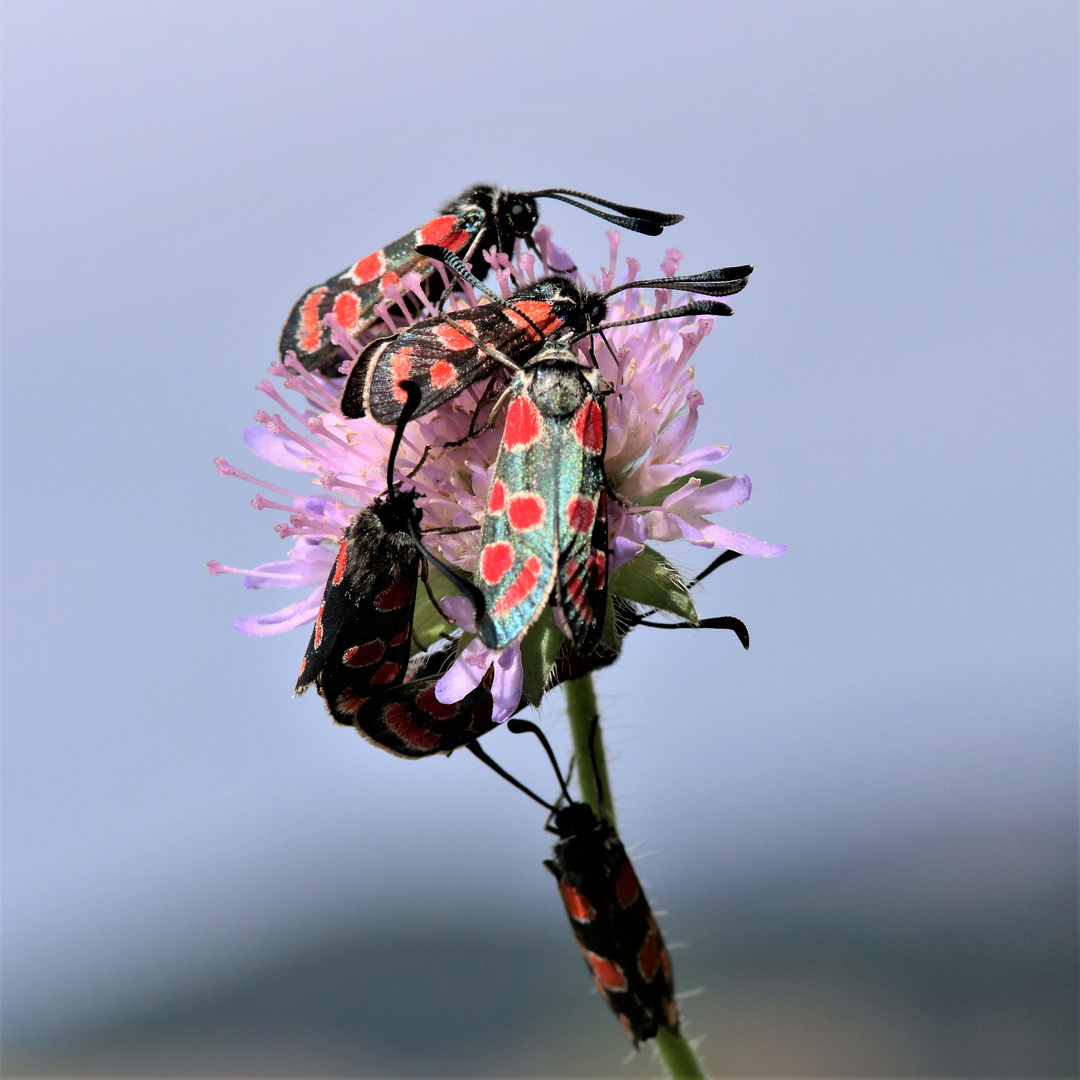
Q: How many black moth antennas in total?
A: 12